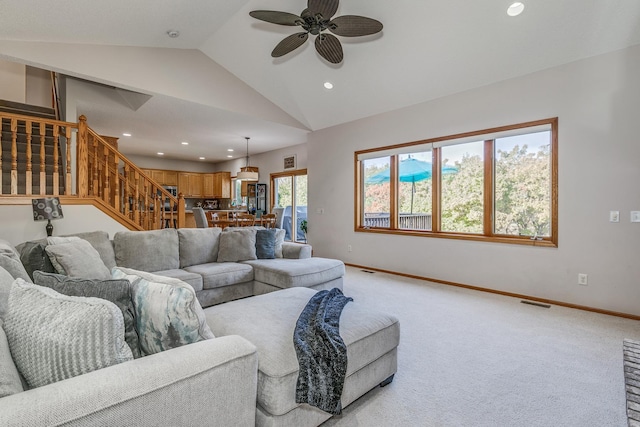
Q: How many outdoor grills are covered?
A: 1